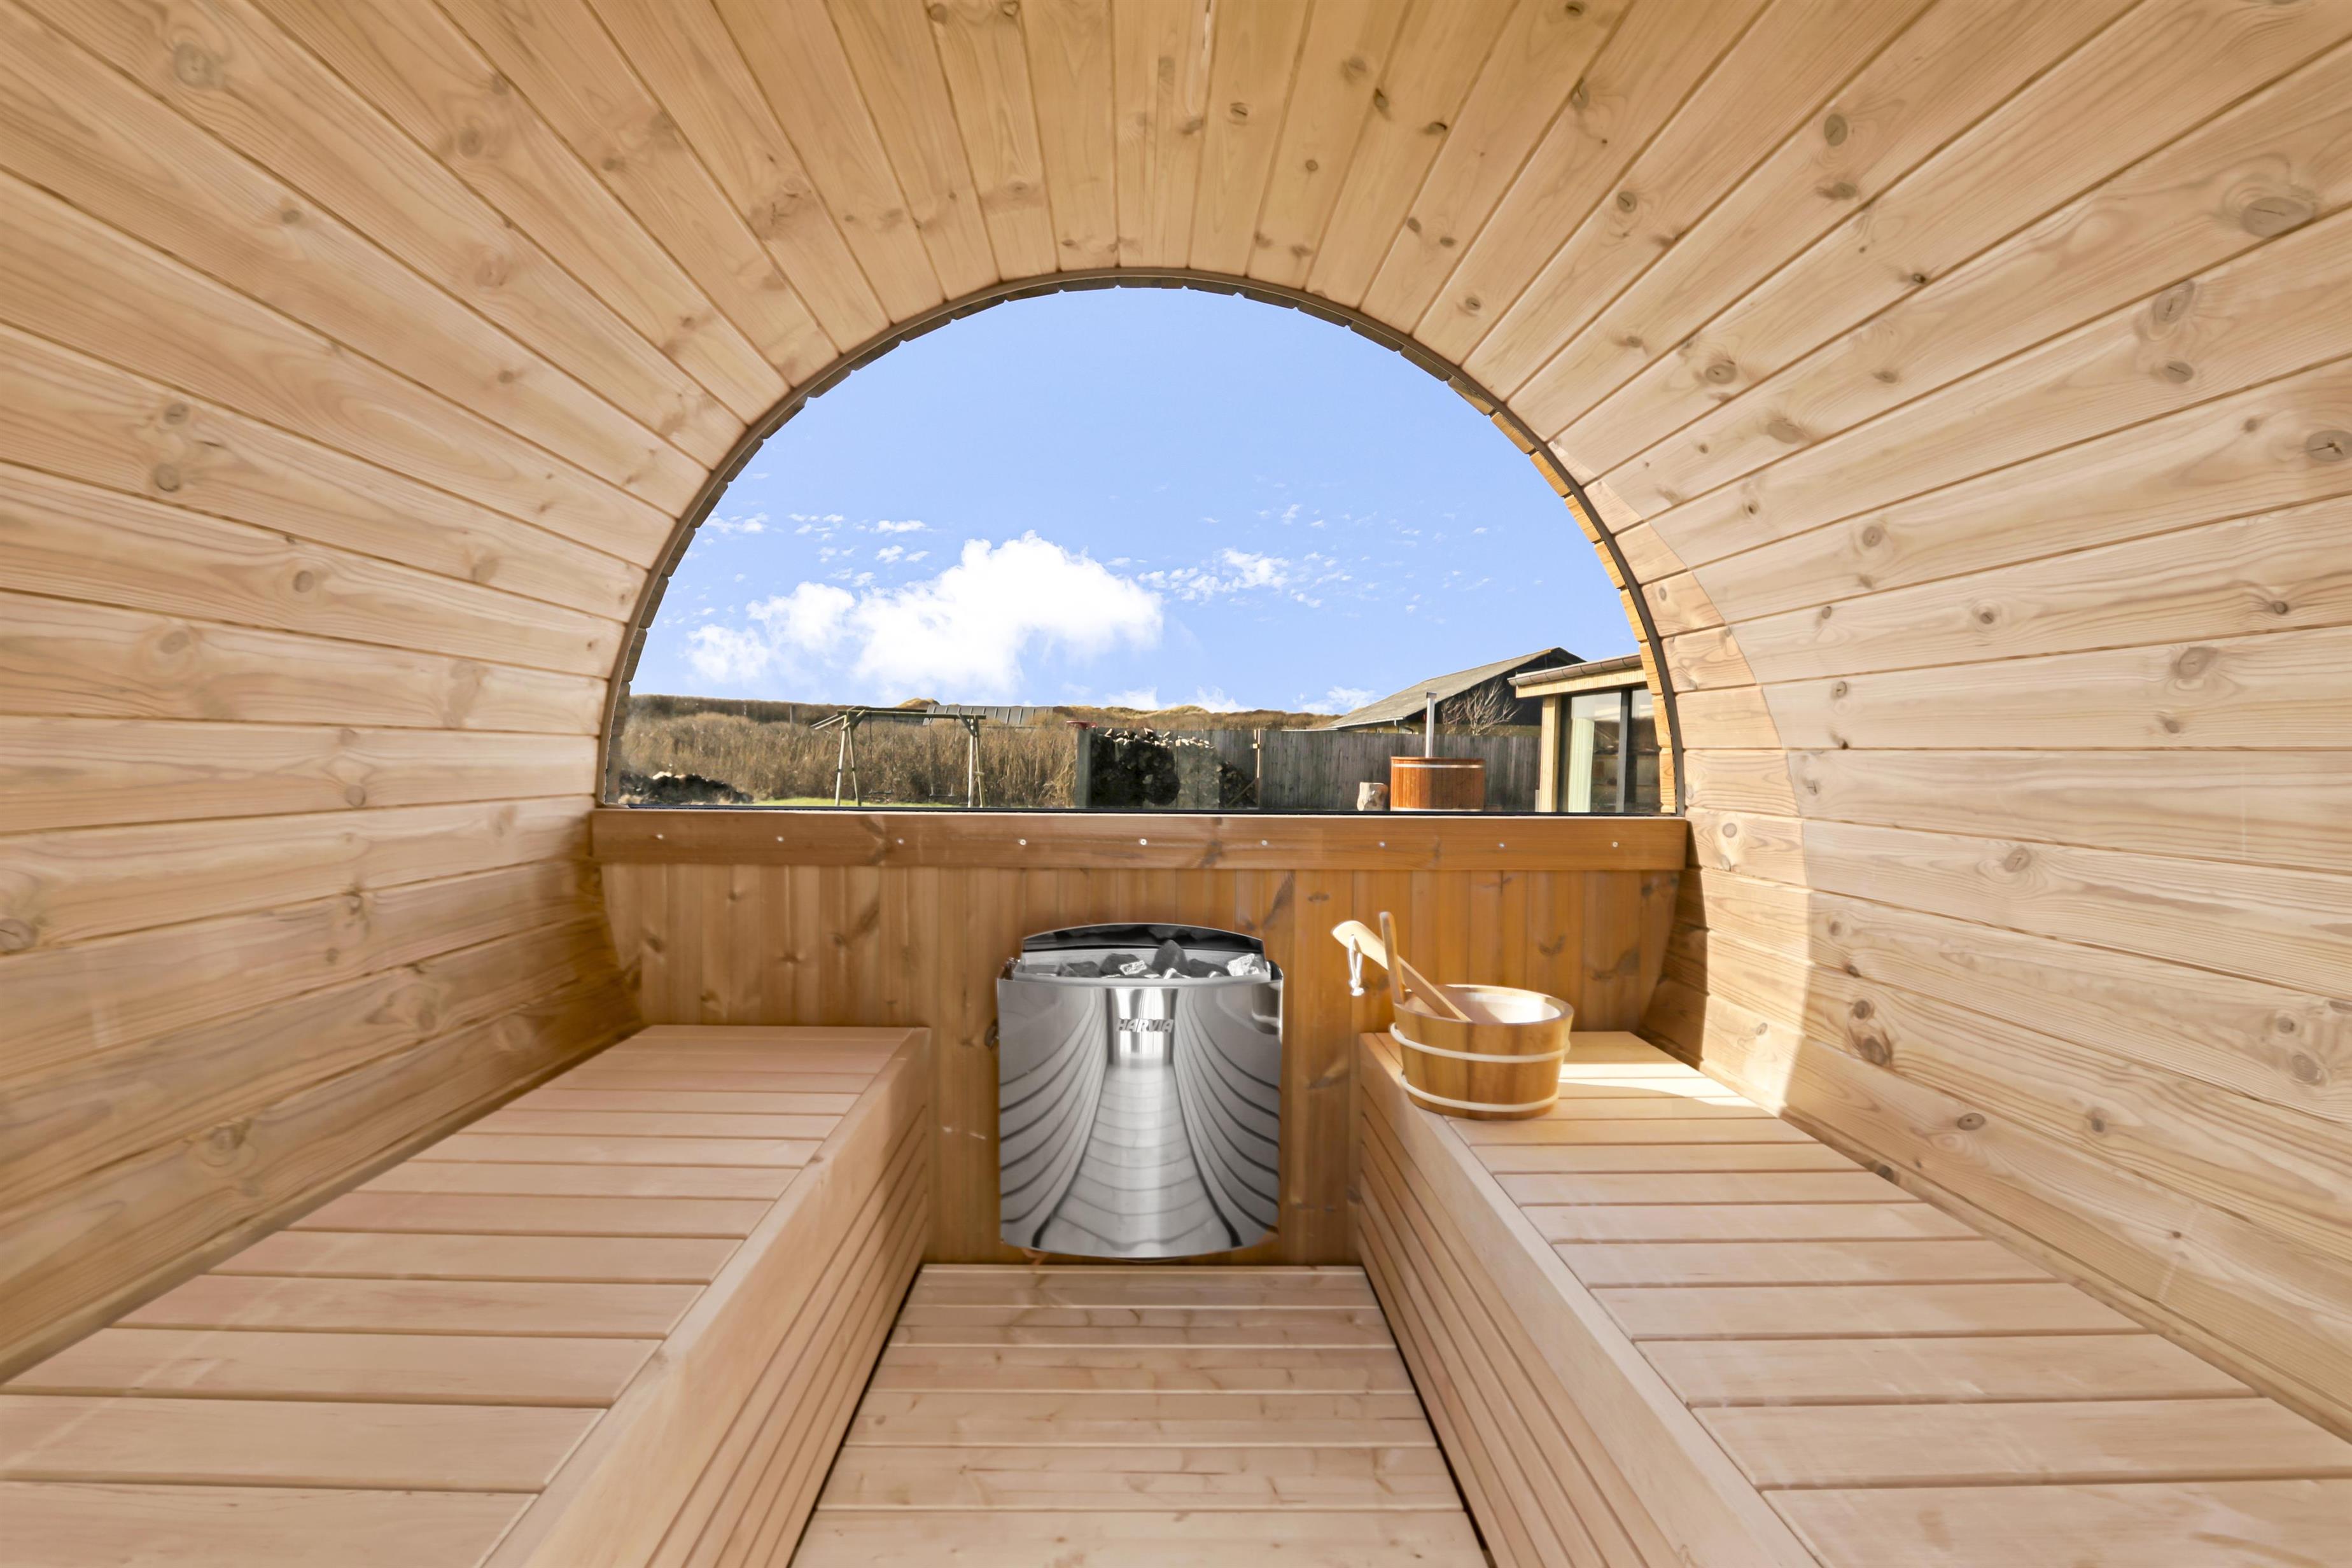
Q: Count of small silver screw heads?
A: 9